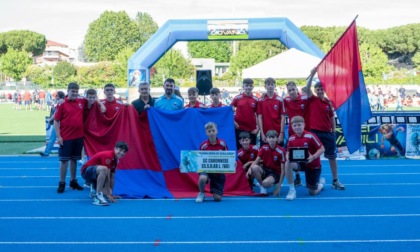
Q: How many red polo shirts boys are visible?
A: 14